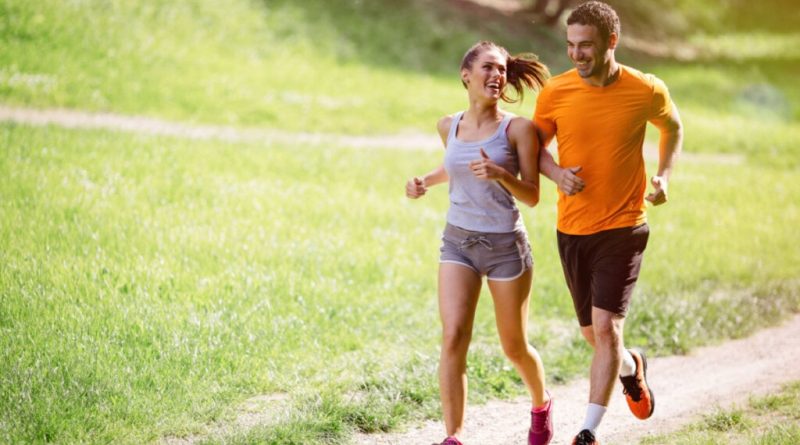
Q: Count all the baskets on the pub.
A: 0